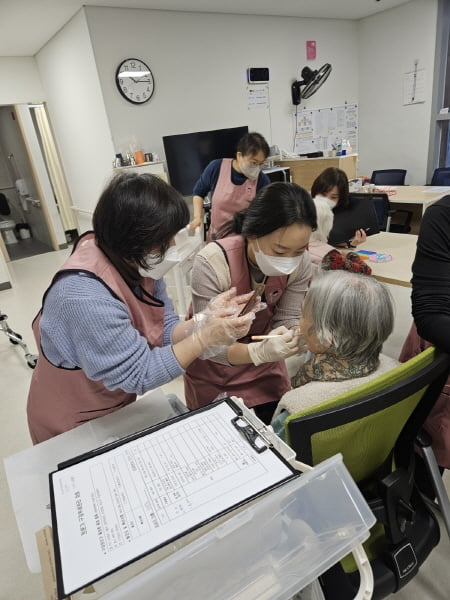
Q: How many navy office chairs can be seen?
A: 3